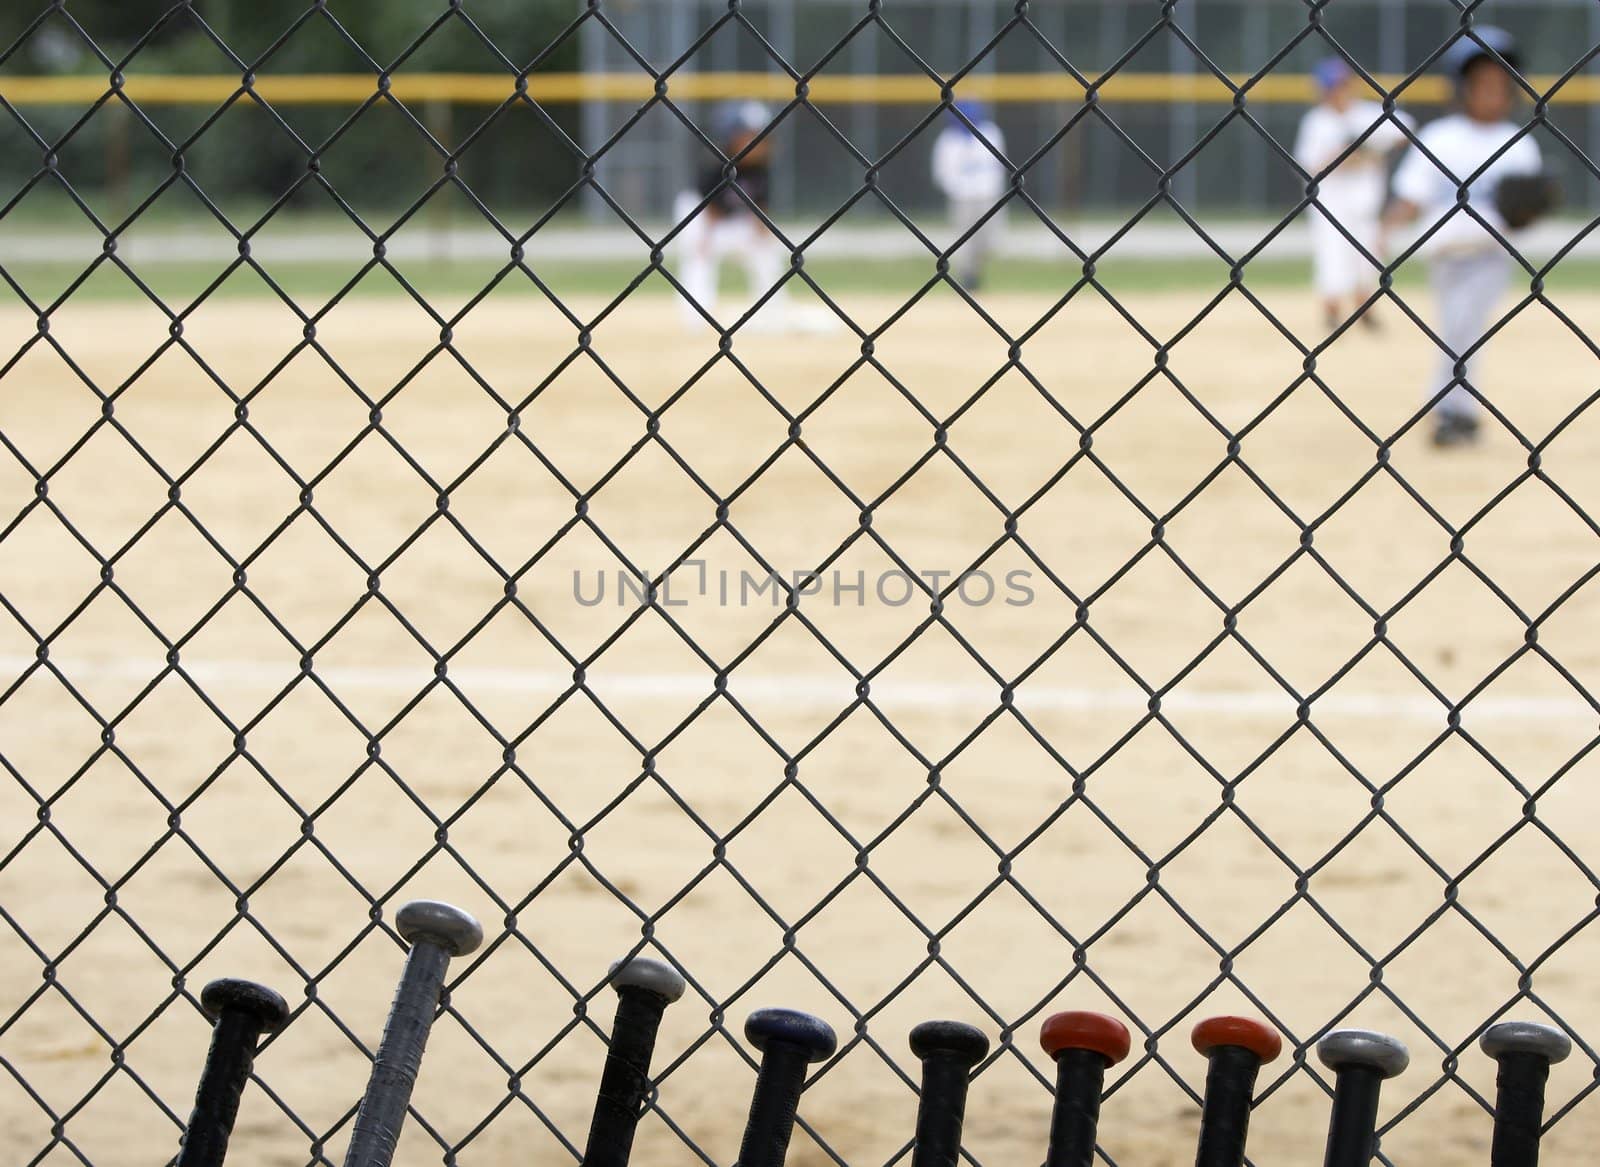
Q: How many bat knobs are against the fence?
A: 9